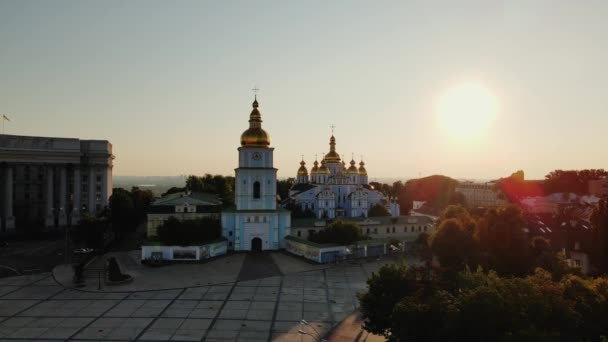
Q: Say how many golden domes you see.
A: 8